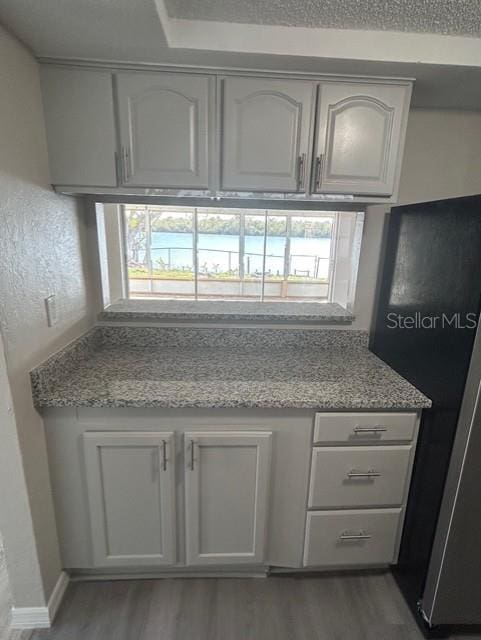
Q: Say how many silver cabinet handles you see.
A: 8